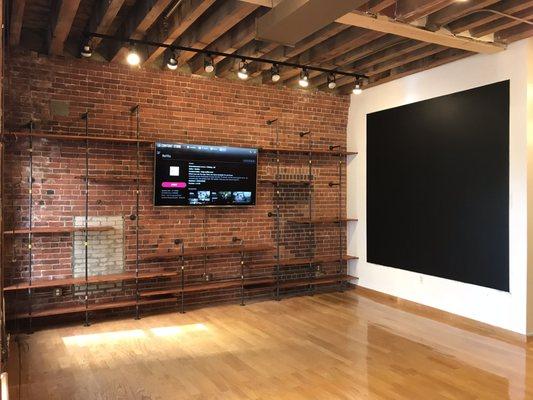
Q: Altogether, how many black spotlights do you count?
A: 9